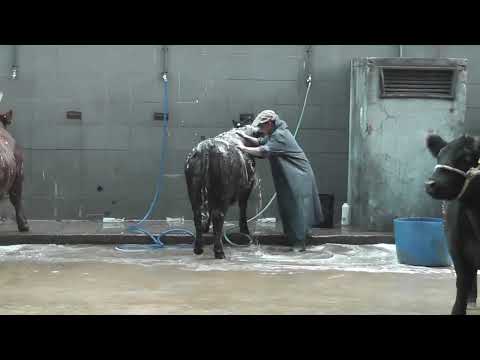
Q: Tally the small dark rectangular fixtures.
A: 3